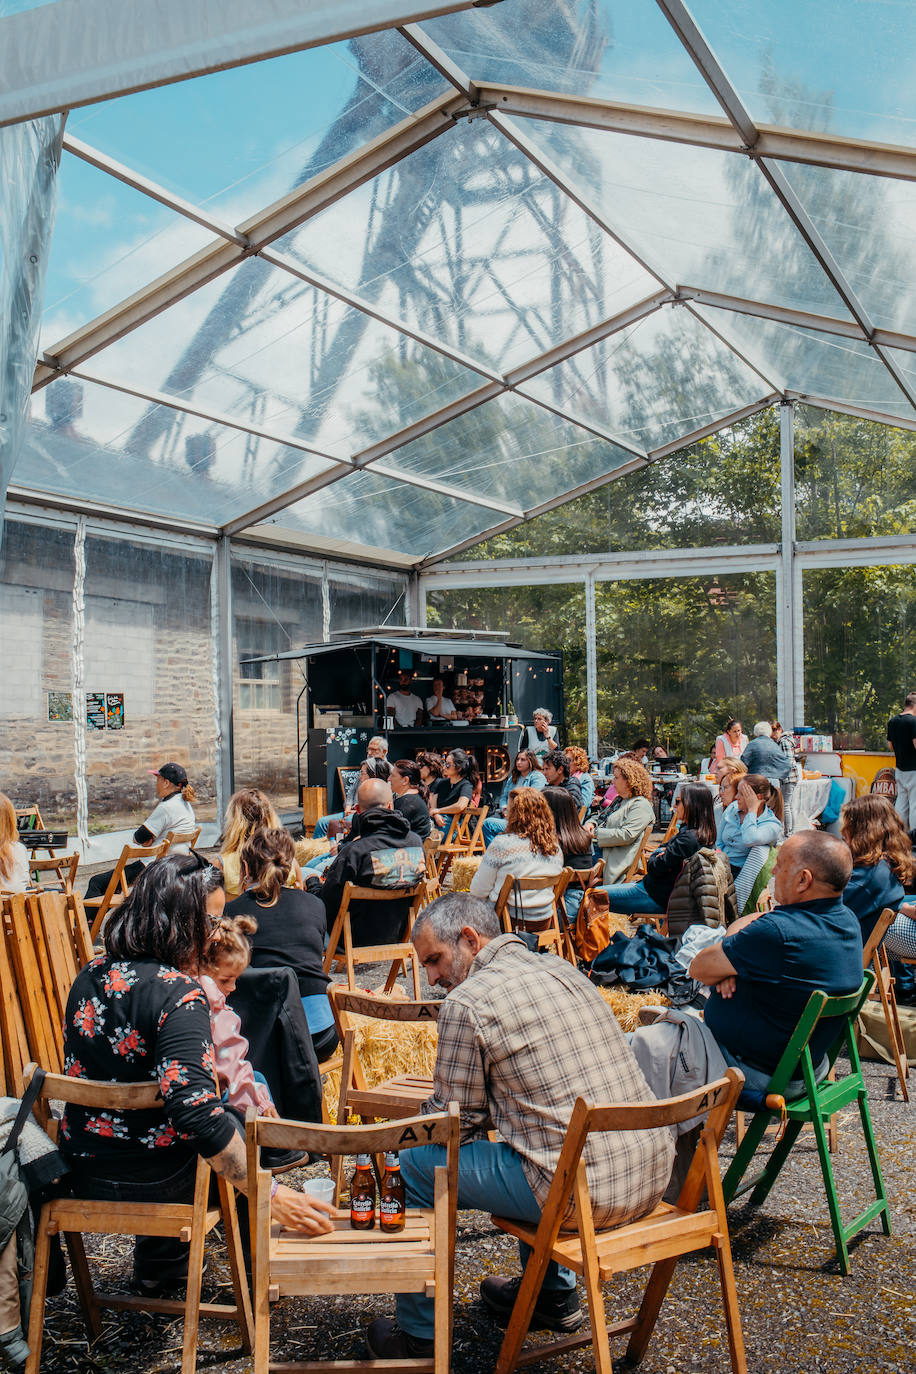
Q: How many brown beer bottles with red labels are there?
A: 2